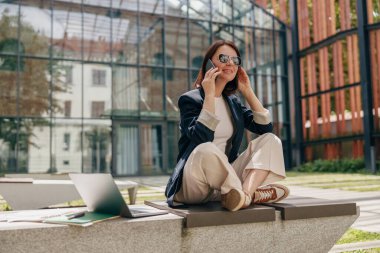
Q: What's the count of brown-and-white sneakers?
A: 2